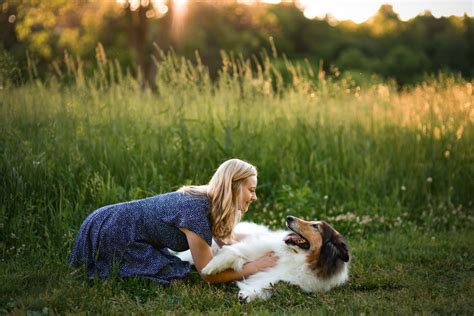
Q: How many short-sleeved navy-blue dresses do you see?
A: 1